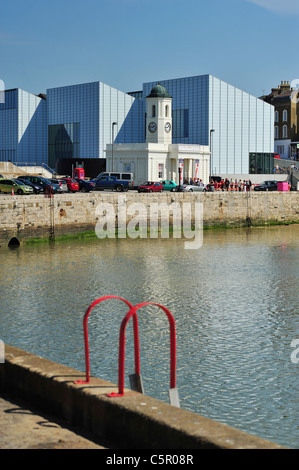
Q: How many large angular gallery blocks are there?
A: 3